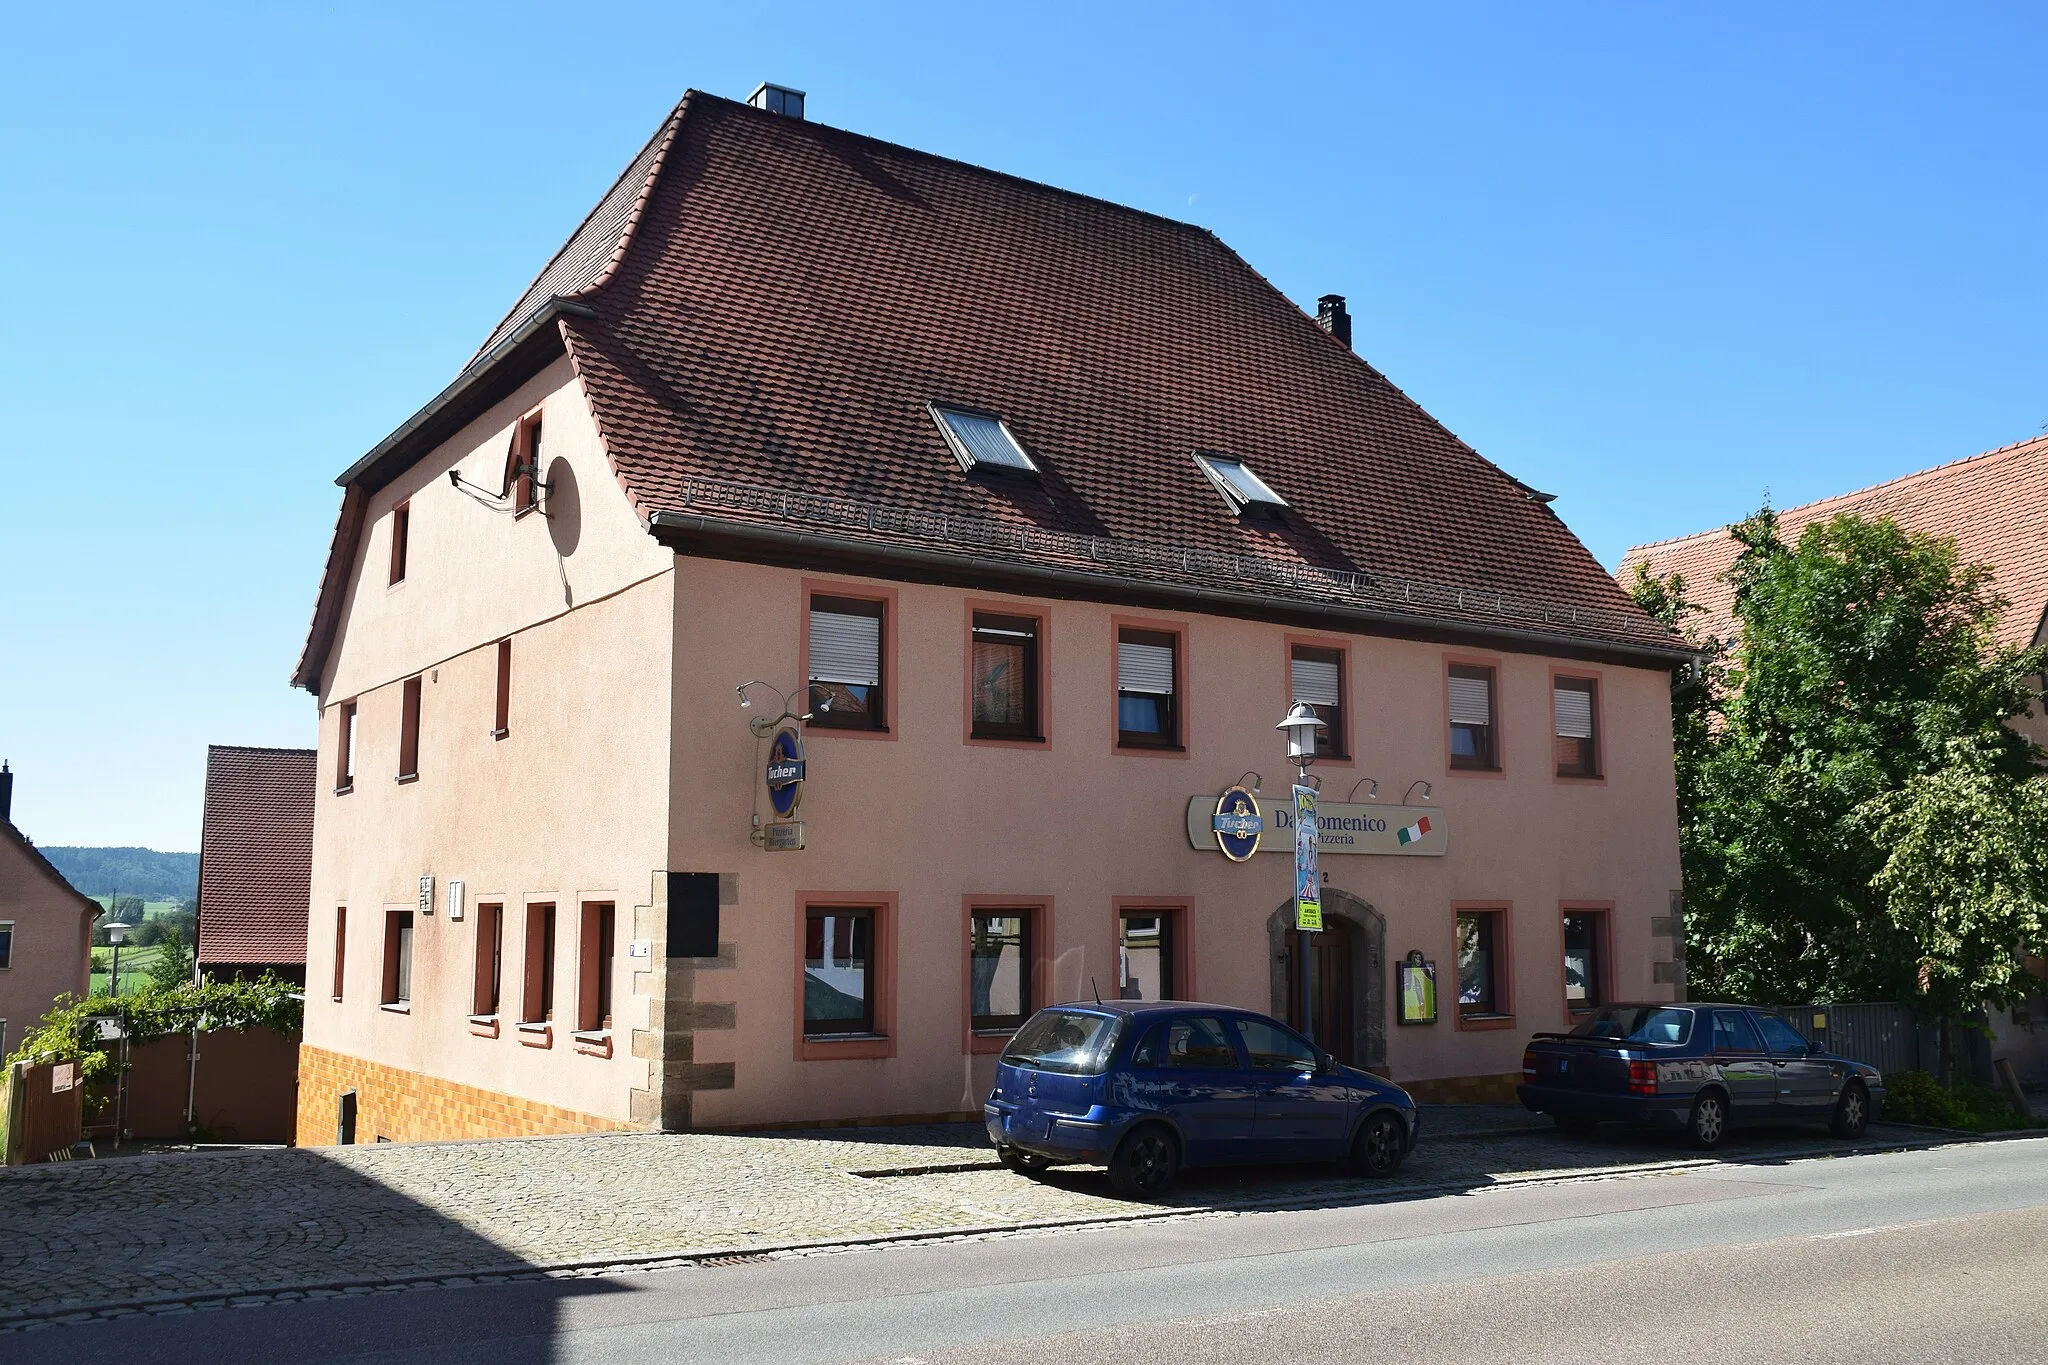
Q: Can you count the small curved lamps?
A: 6